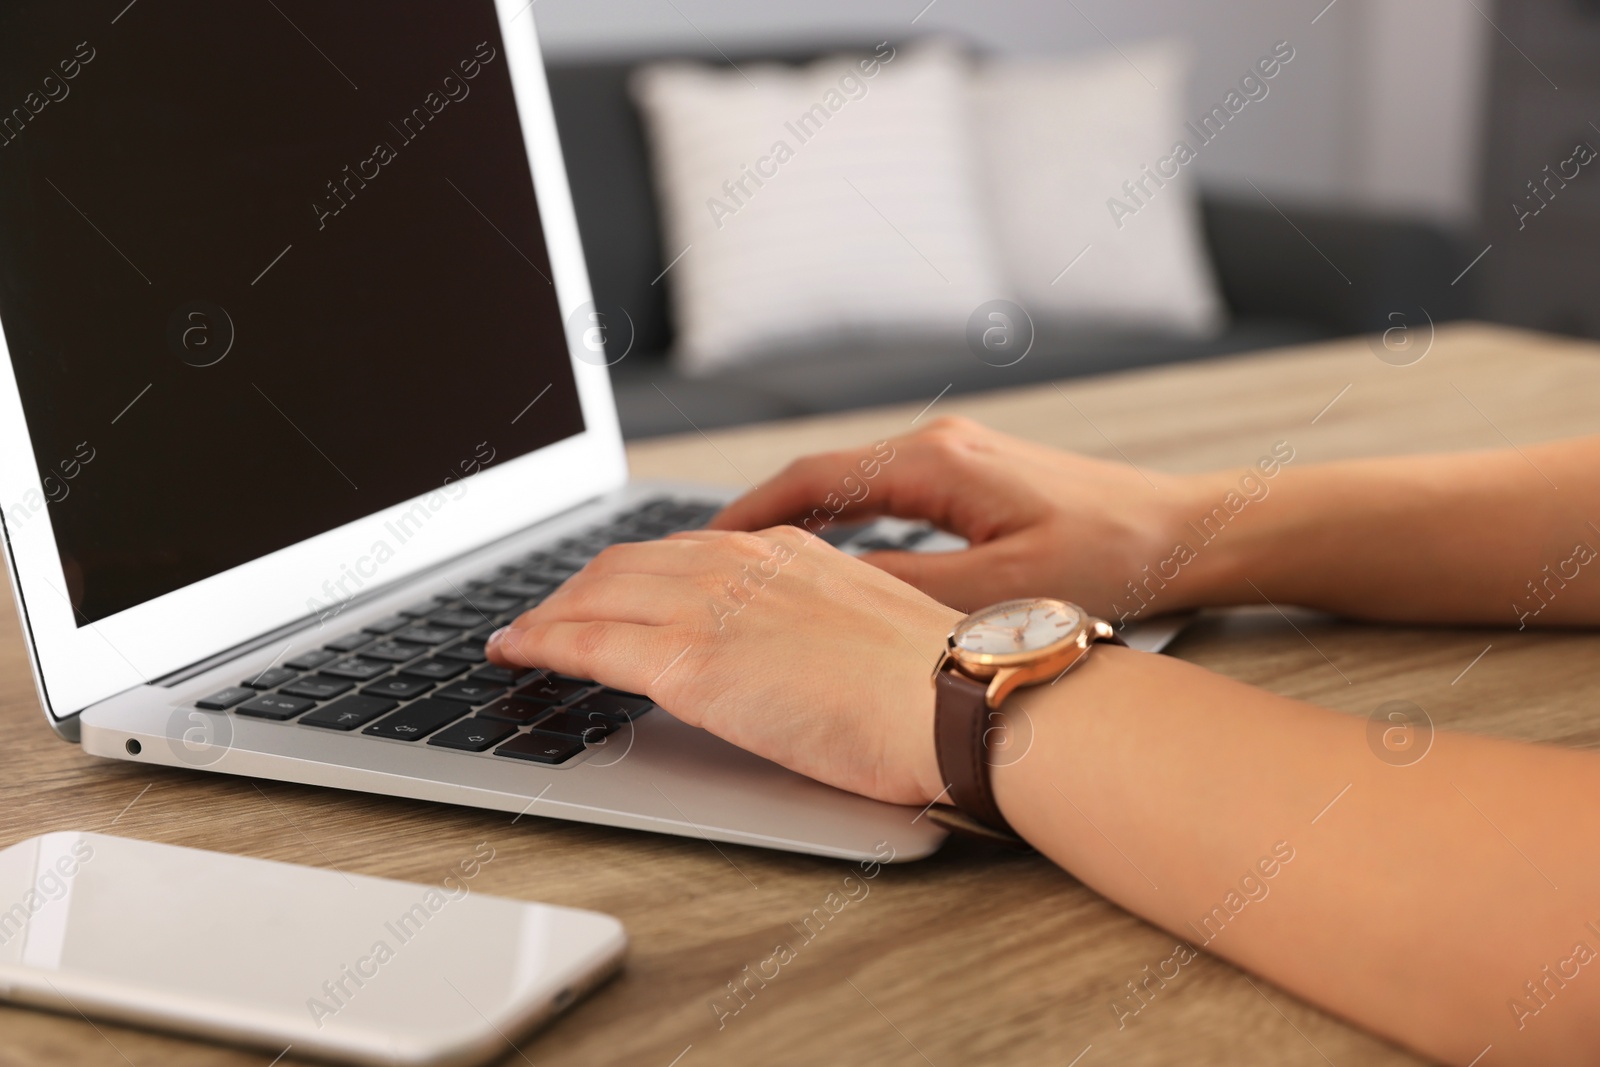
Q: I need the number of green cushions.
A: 0